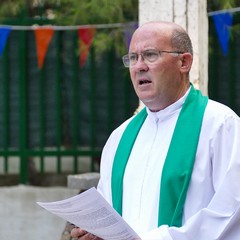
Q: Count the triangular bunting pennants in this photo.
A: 5